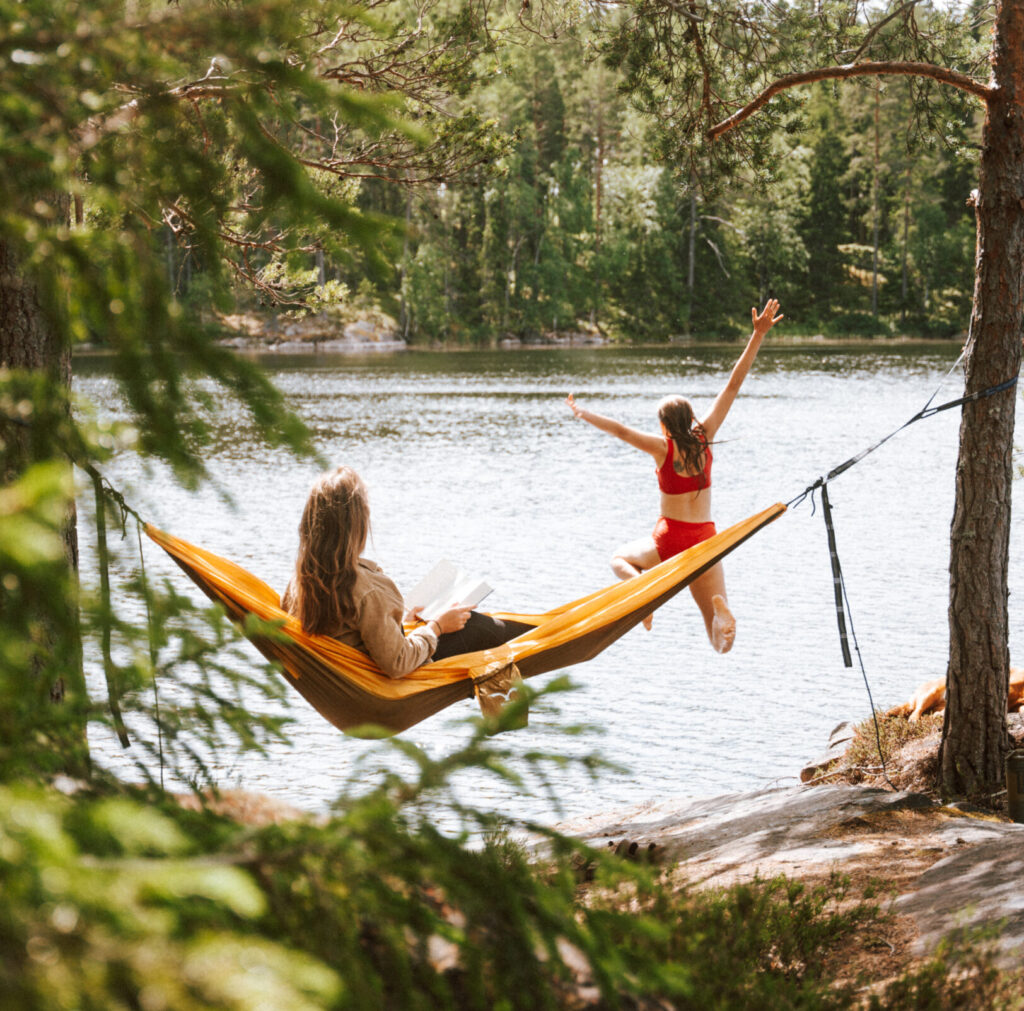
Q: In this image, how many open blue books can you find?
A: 0